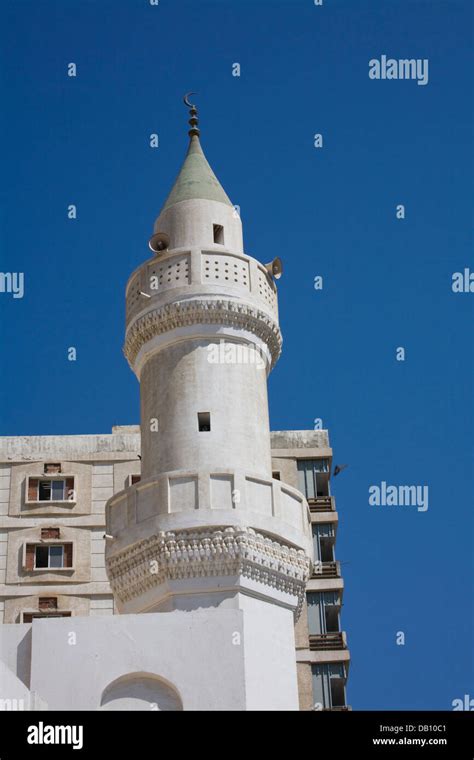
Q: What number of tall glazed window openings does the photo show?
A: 4